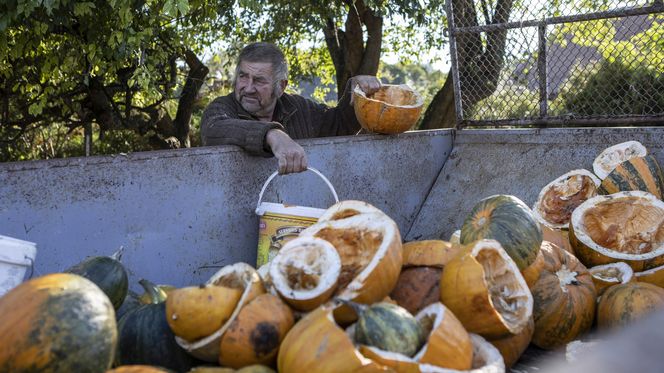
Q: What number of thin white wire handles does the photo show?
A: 1